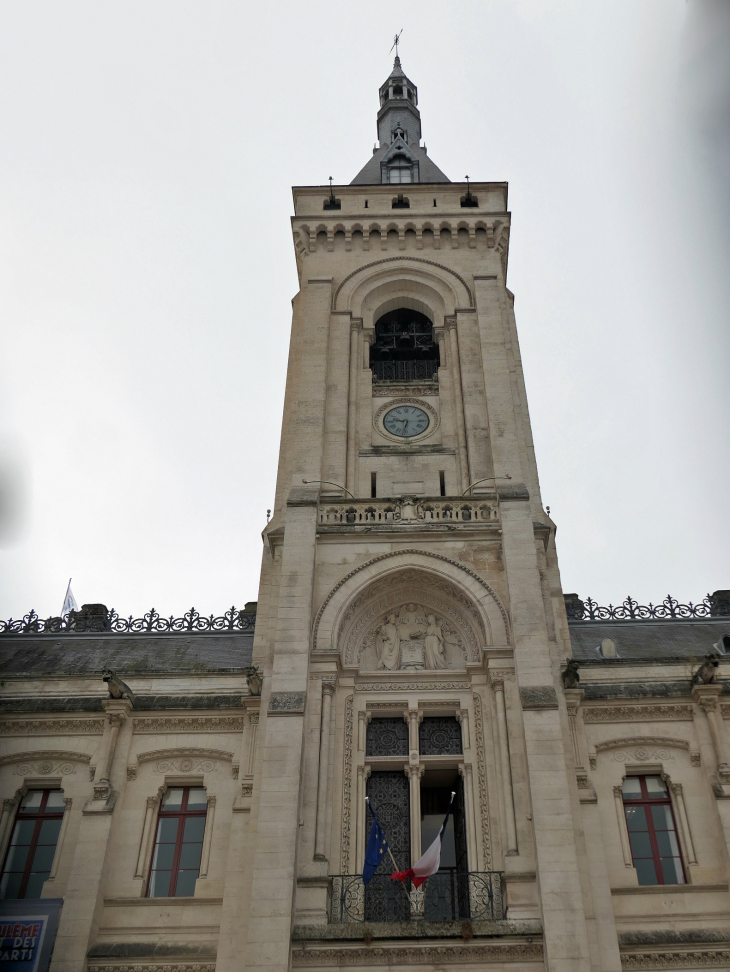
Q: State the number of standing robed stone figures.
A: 2